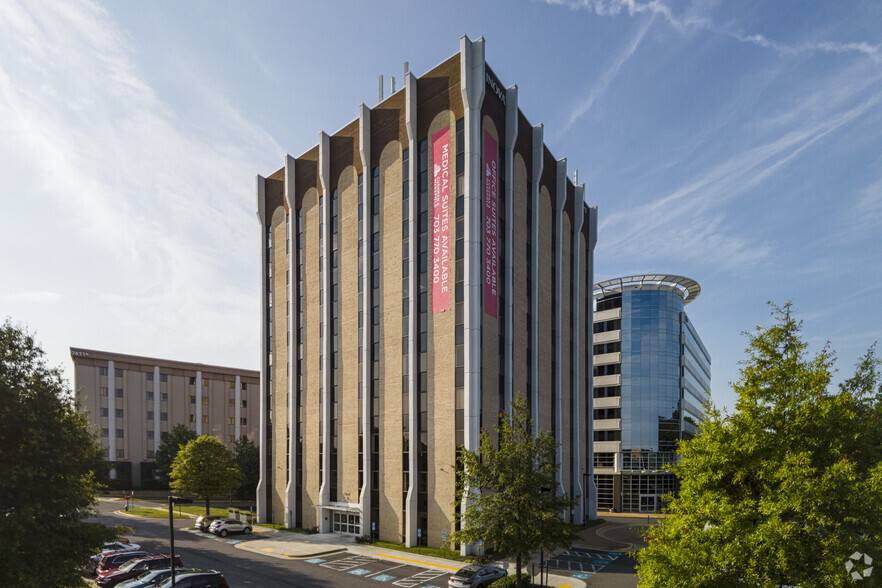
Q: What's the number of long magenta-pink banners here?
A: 2